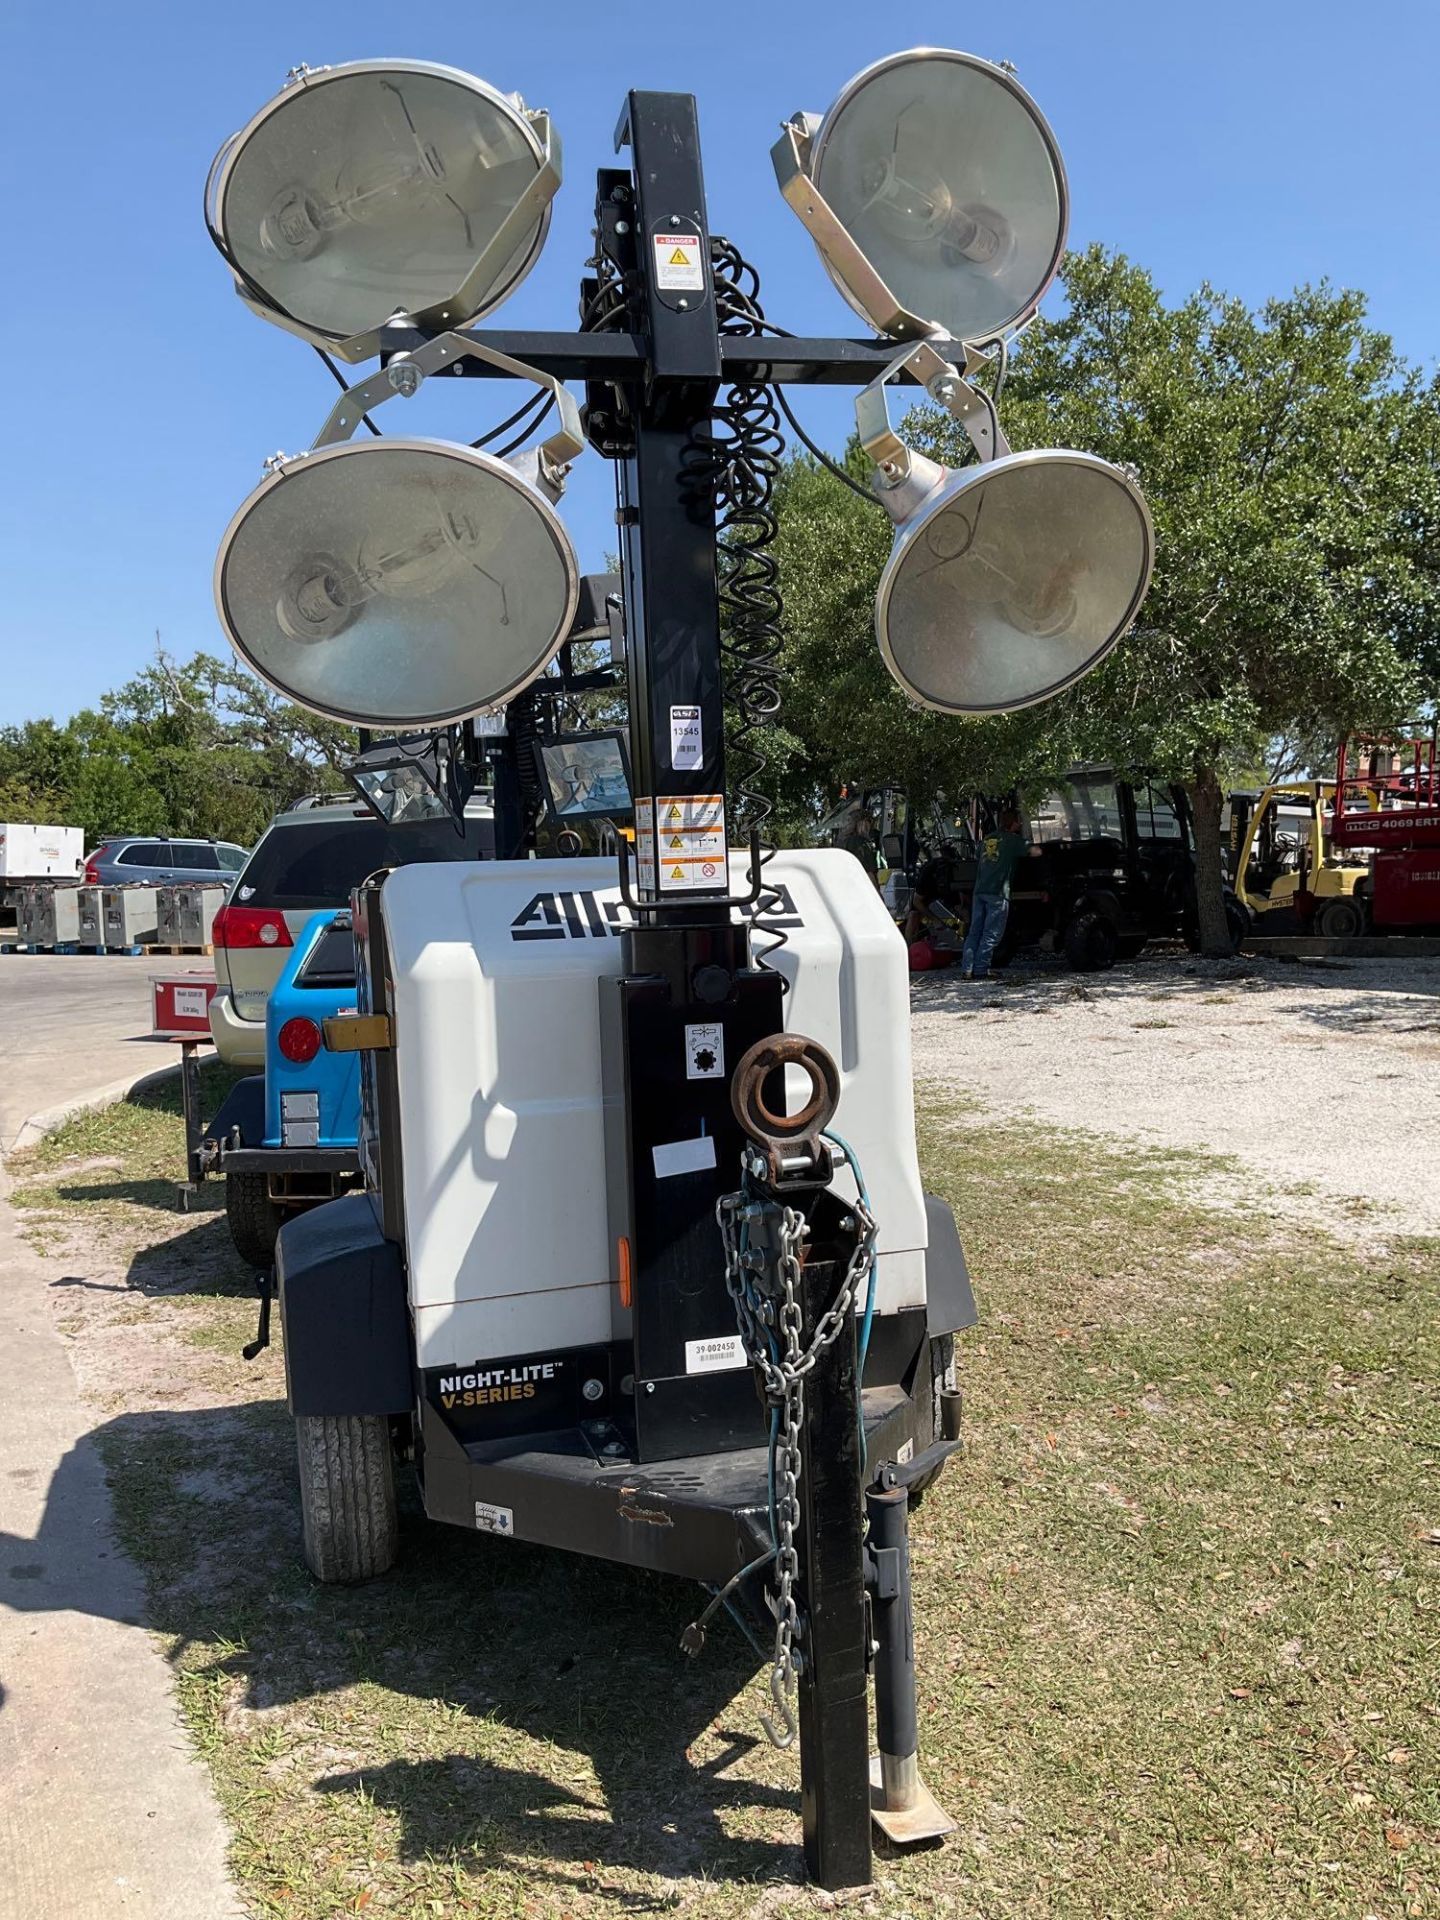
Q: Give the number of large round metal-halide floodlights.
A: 4